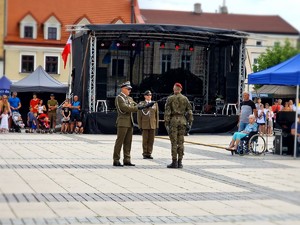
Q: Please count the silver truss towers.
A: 2